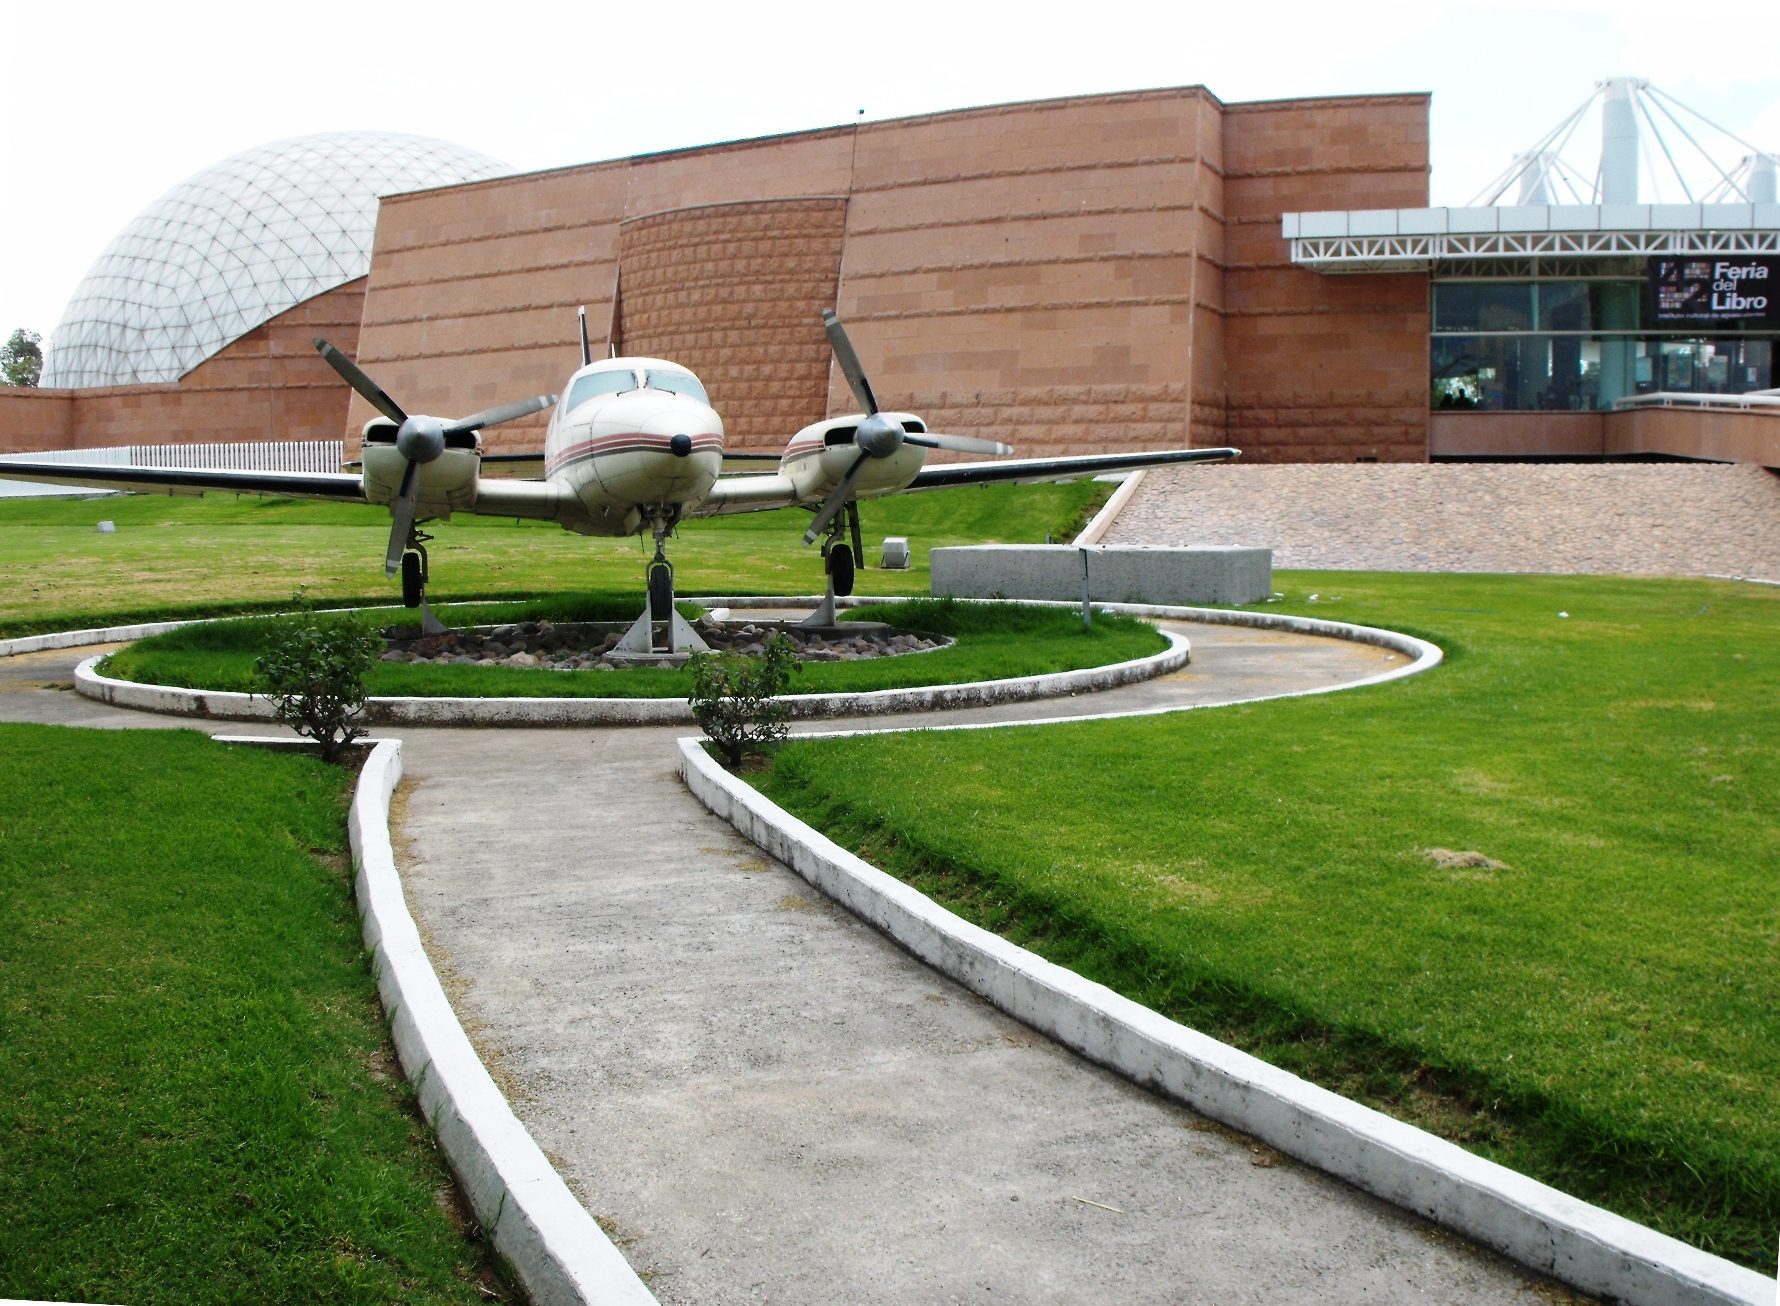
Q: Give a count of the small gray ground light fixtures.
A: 2